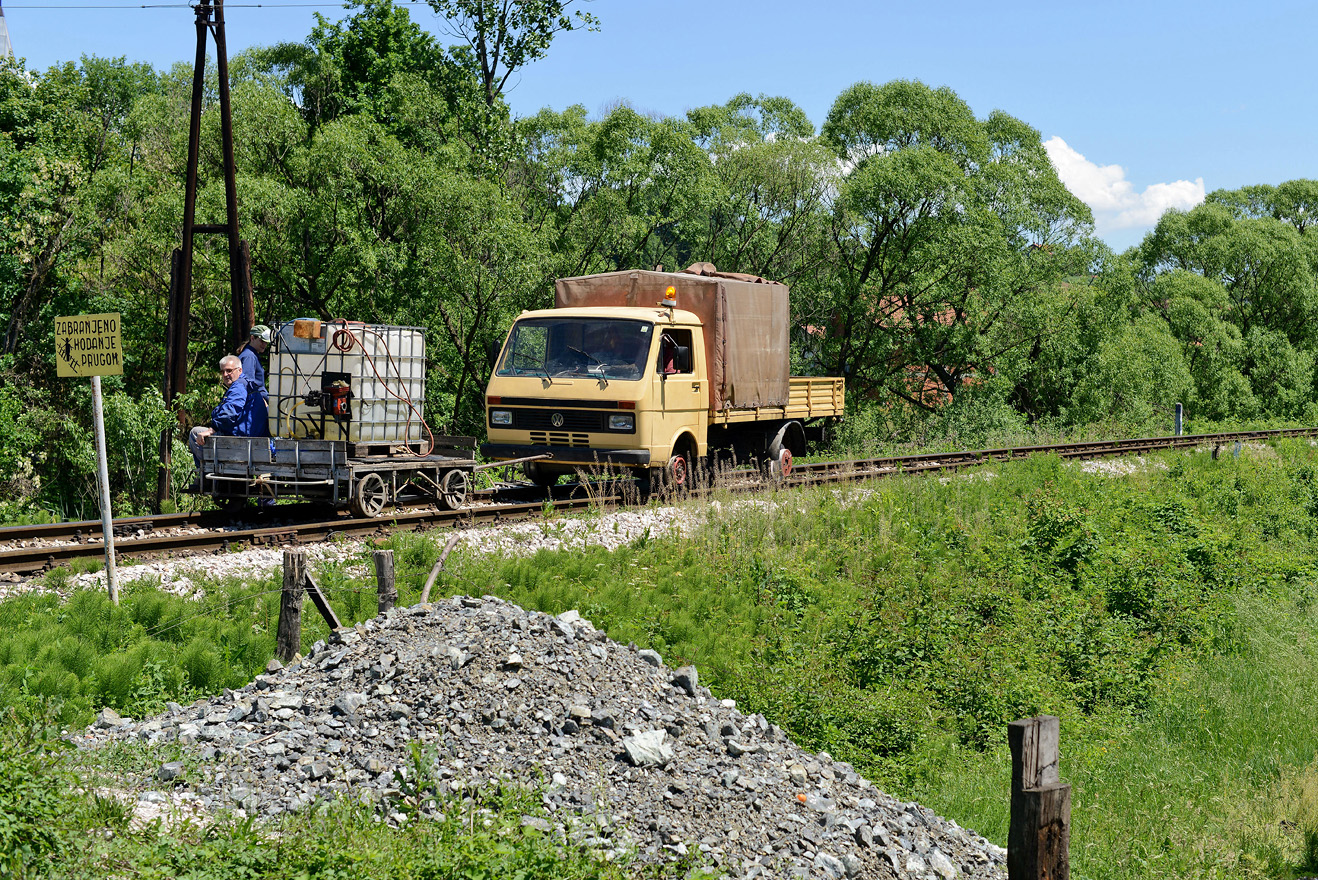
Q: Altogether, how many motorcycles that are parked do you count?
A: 0